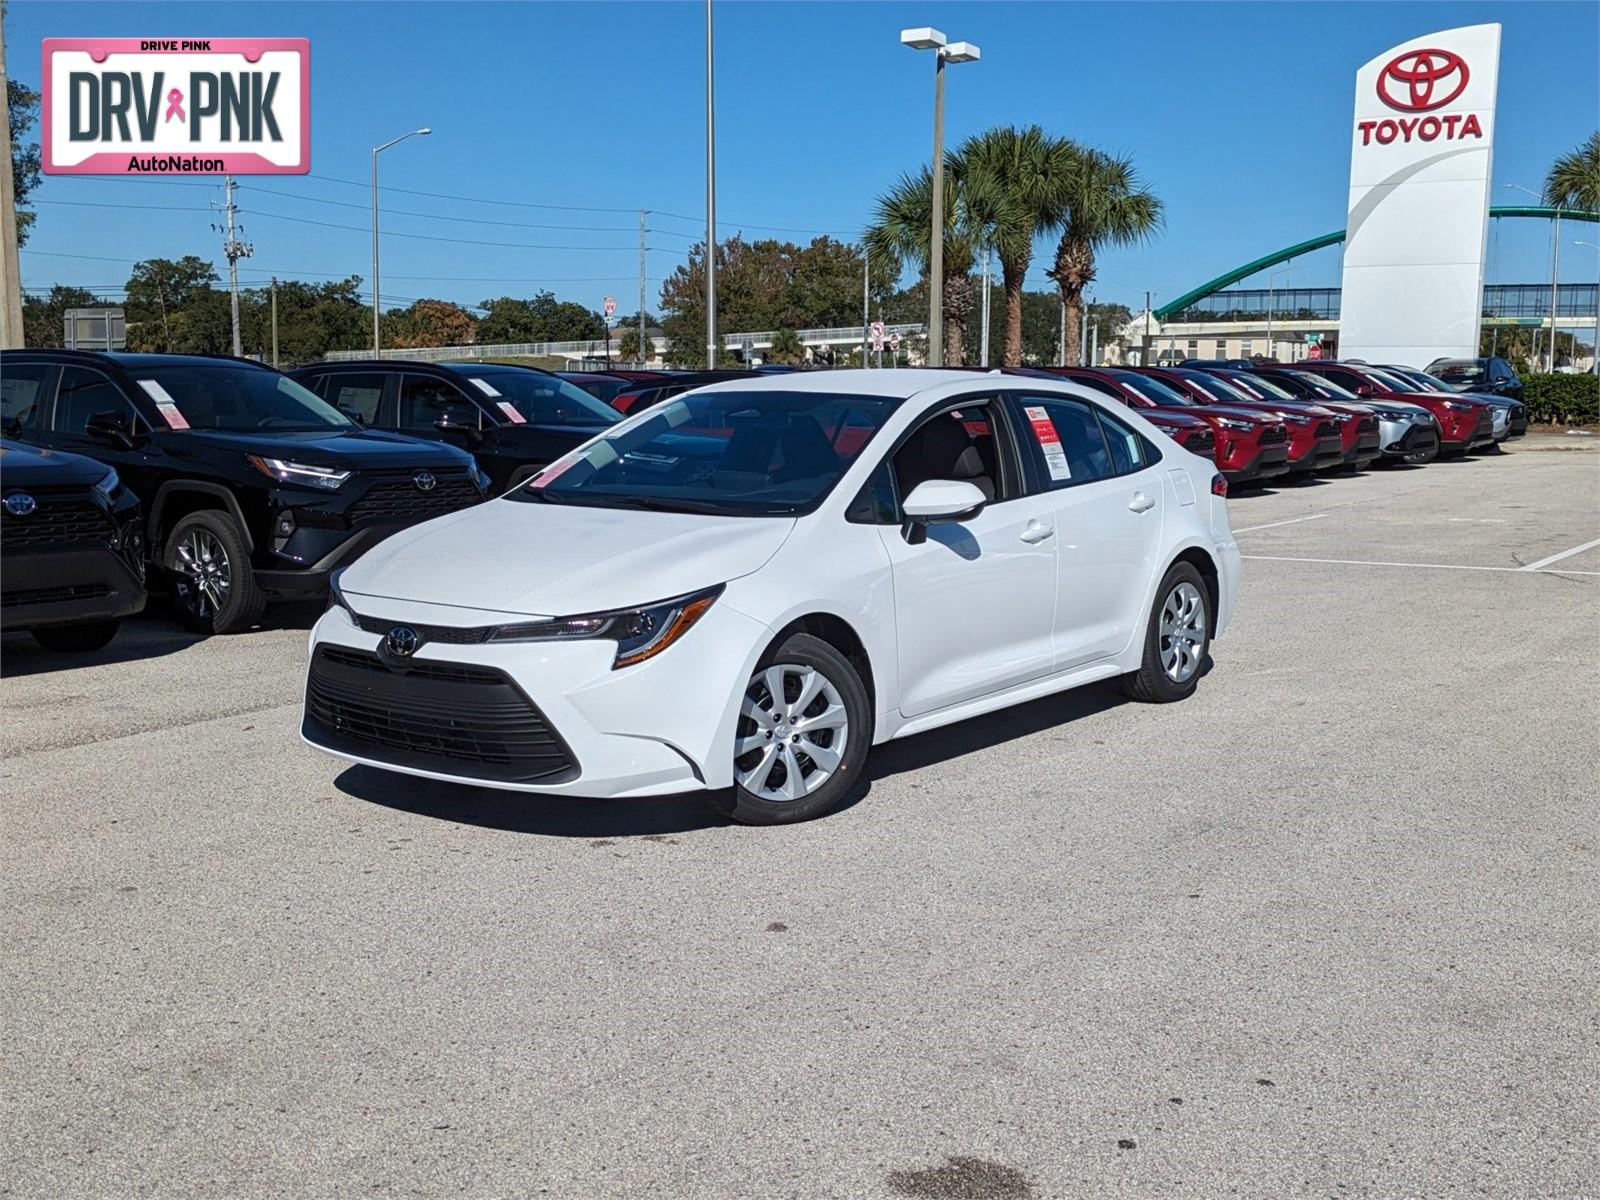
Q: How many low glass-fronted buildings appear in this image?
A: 0